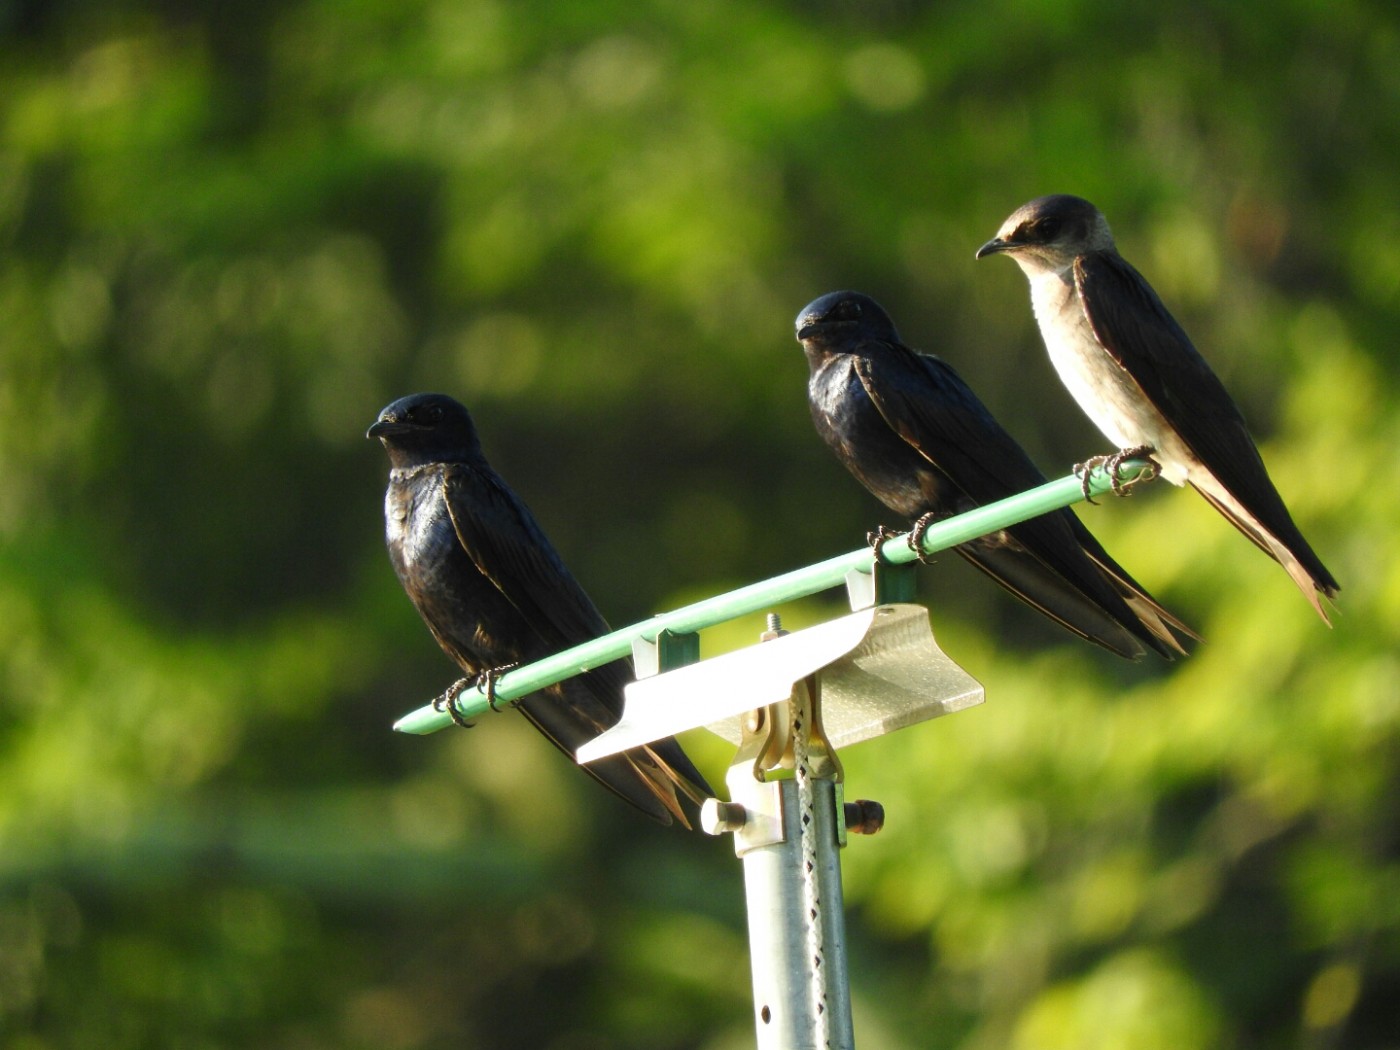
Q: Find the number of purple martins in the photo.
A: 3